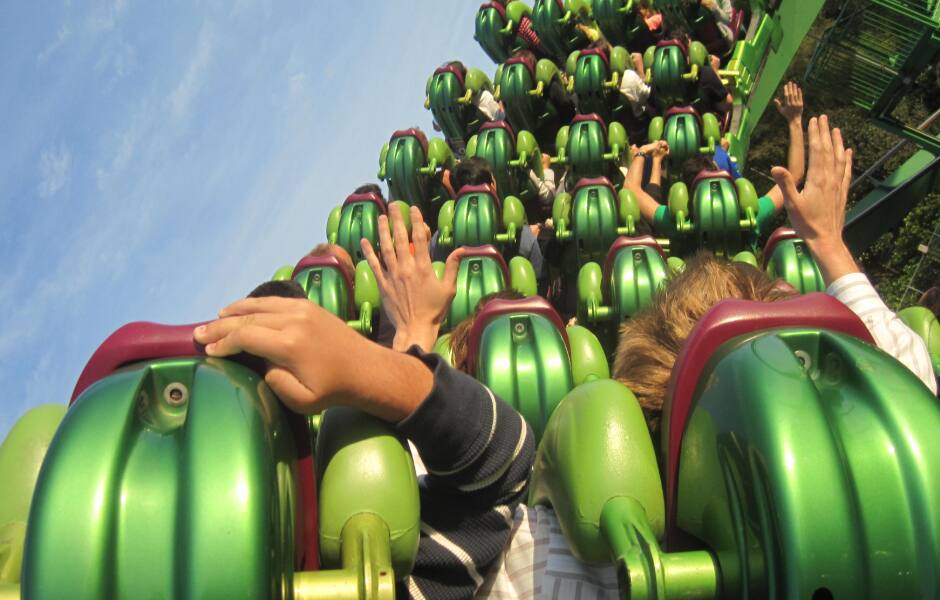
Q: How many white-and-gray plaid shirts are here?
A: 1